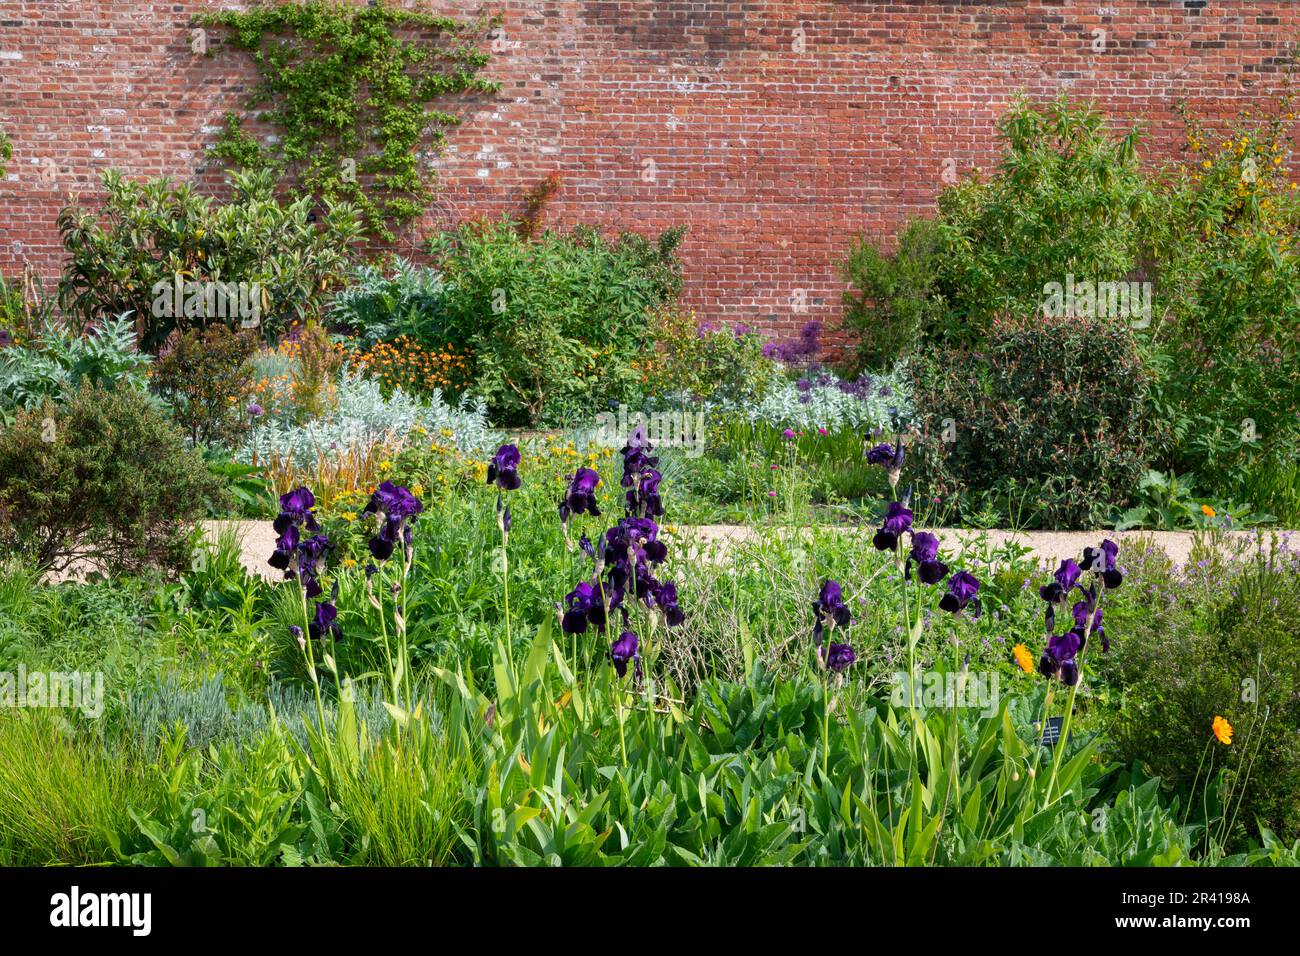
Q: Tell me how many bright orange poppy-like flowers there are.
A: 3